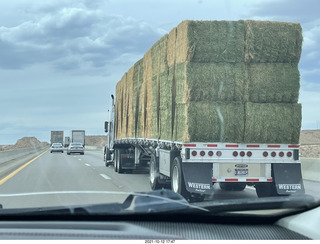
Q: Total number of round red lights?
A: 11